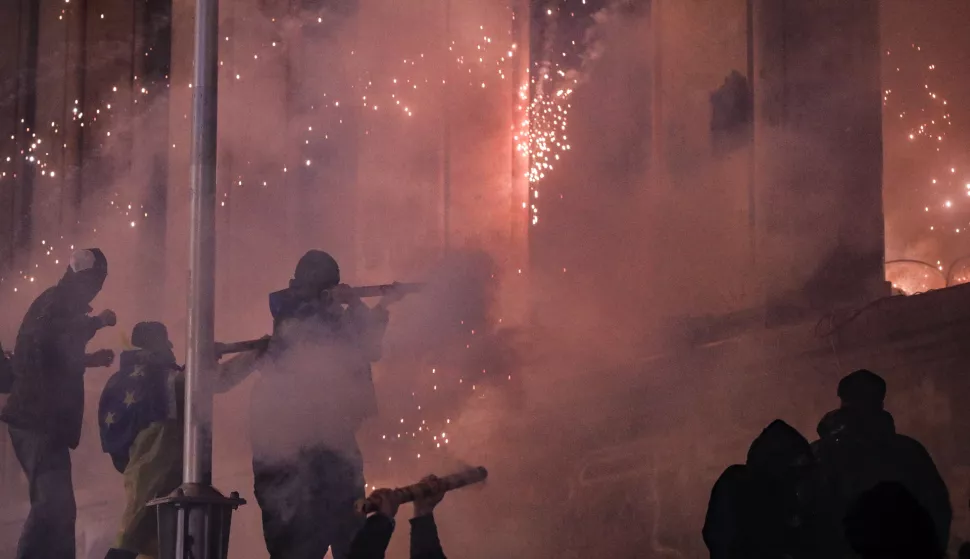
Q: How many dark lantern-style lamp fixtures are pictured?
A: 1